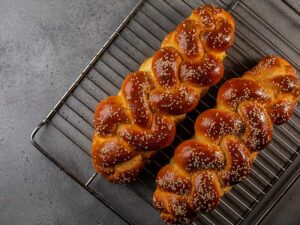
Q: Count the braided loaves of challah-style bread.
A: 2